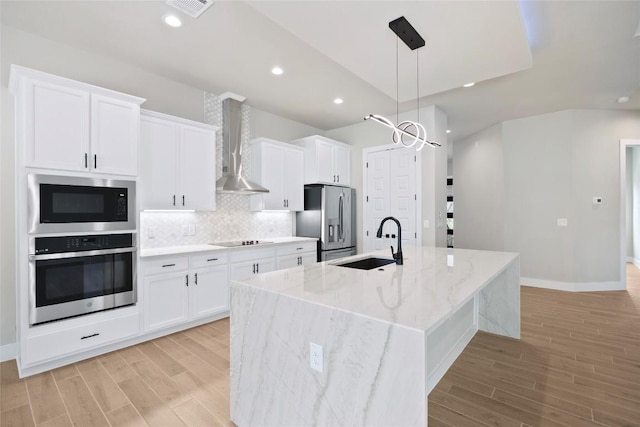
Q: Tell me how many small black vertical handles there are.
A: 14